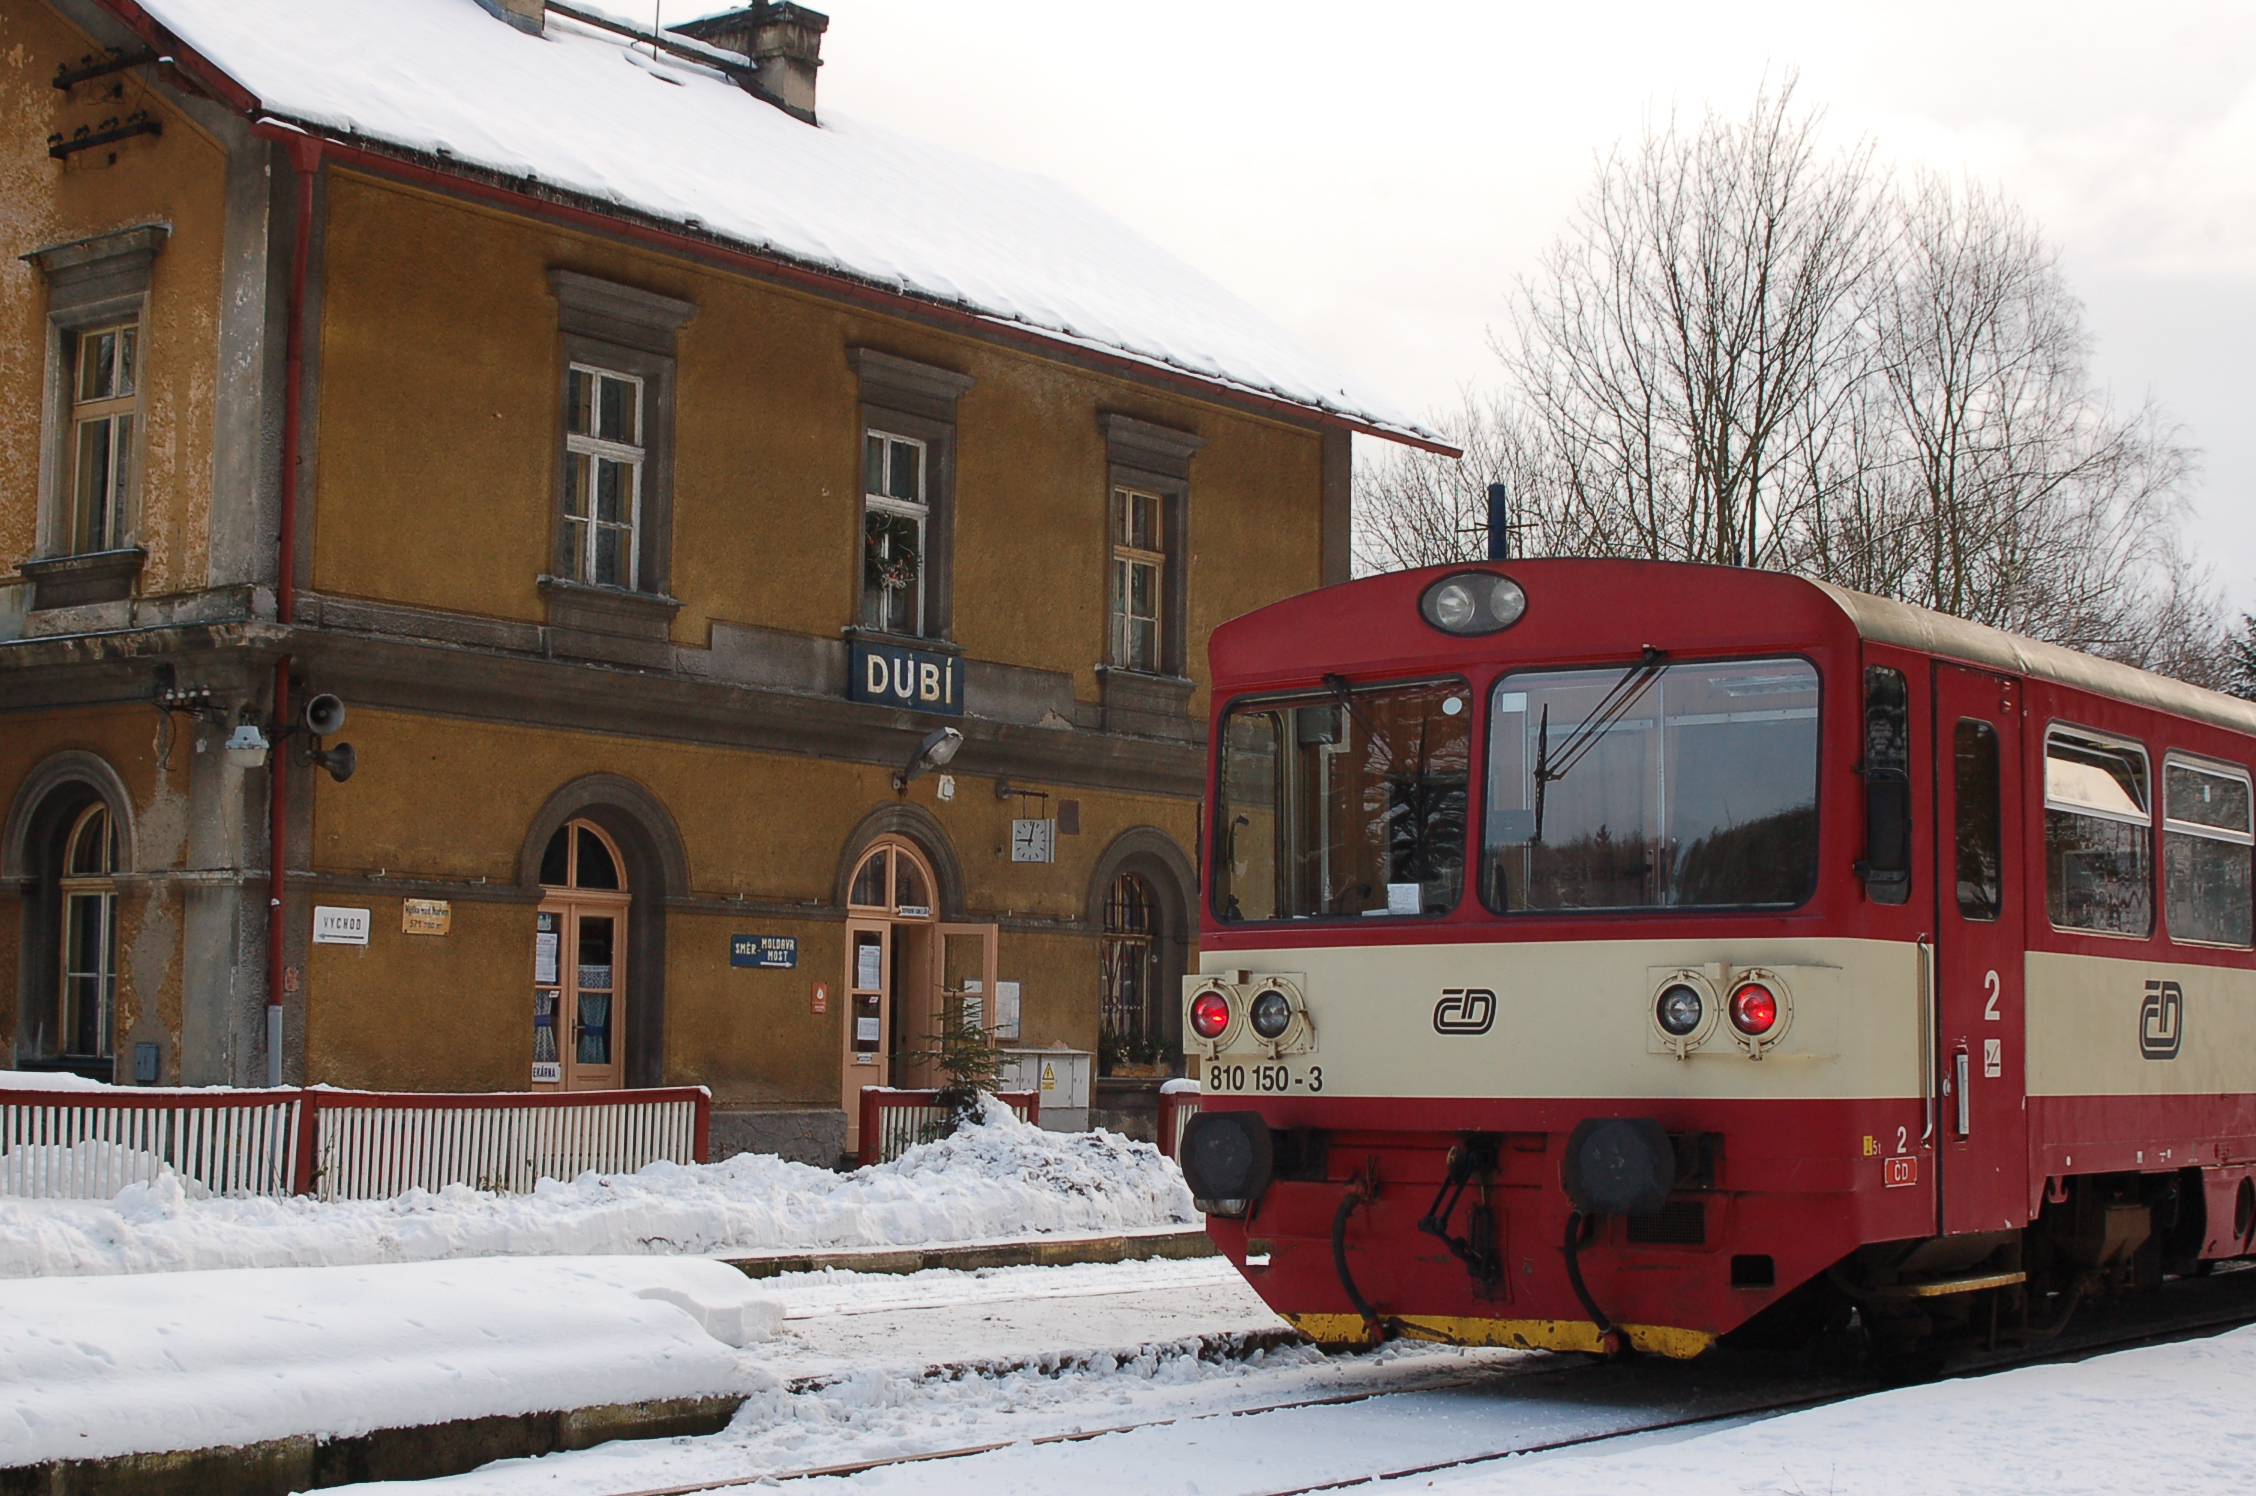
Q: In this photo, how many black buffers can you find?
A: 2